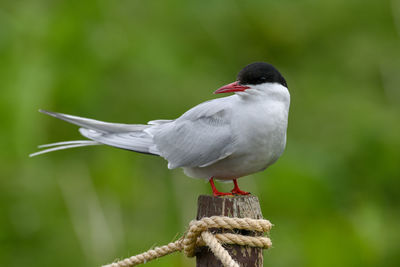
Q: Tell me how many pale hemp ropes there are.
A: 1